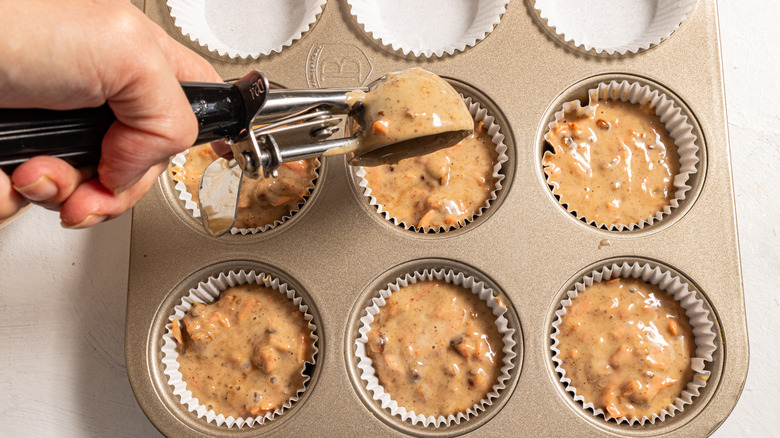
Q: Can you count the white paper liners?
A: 9